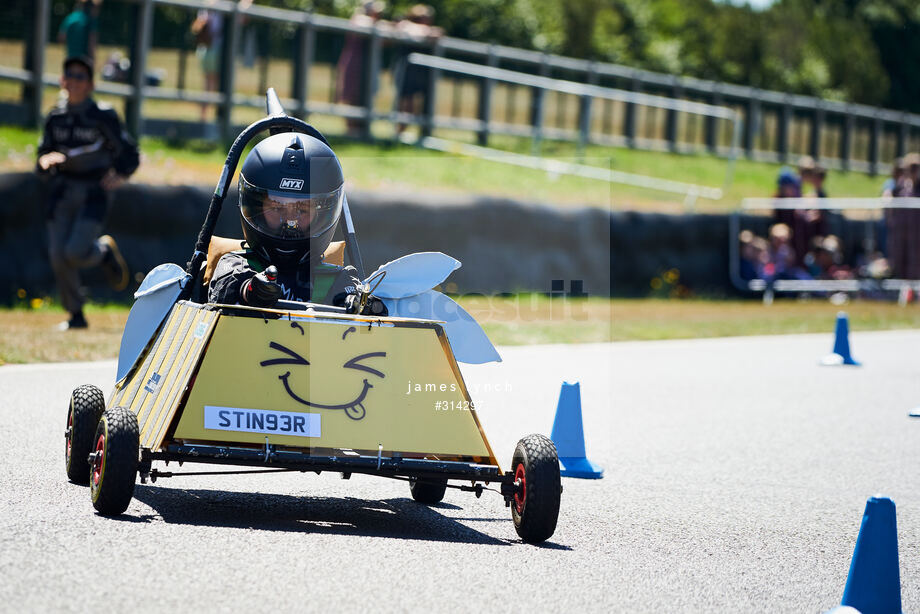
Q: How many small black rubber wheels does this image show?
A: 4